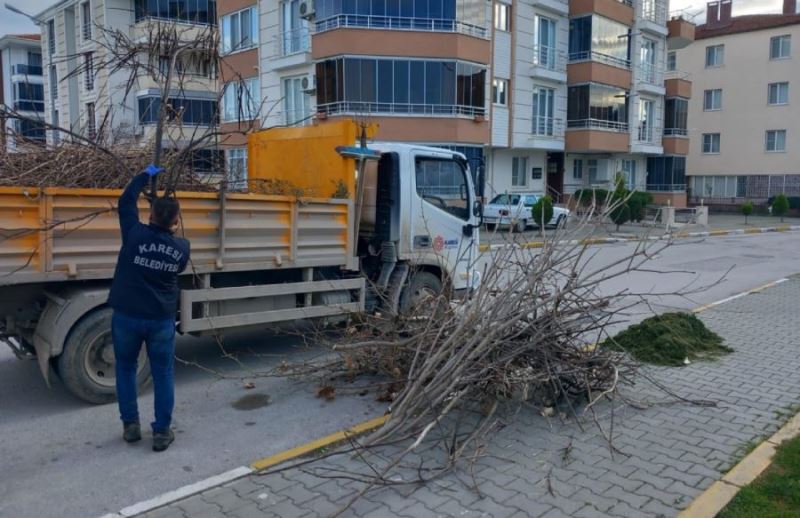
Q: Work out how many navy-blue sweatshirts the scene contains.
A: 1